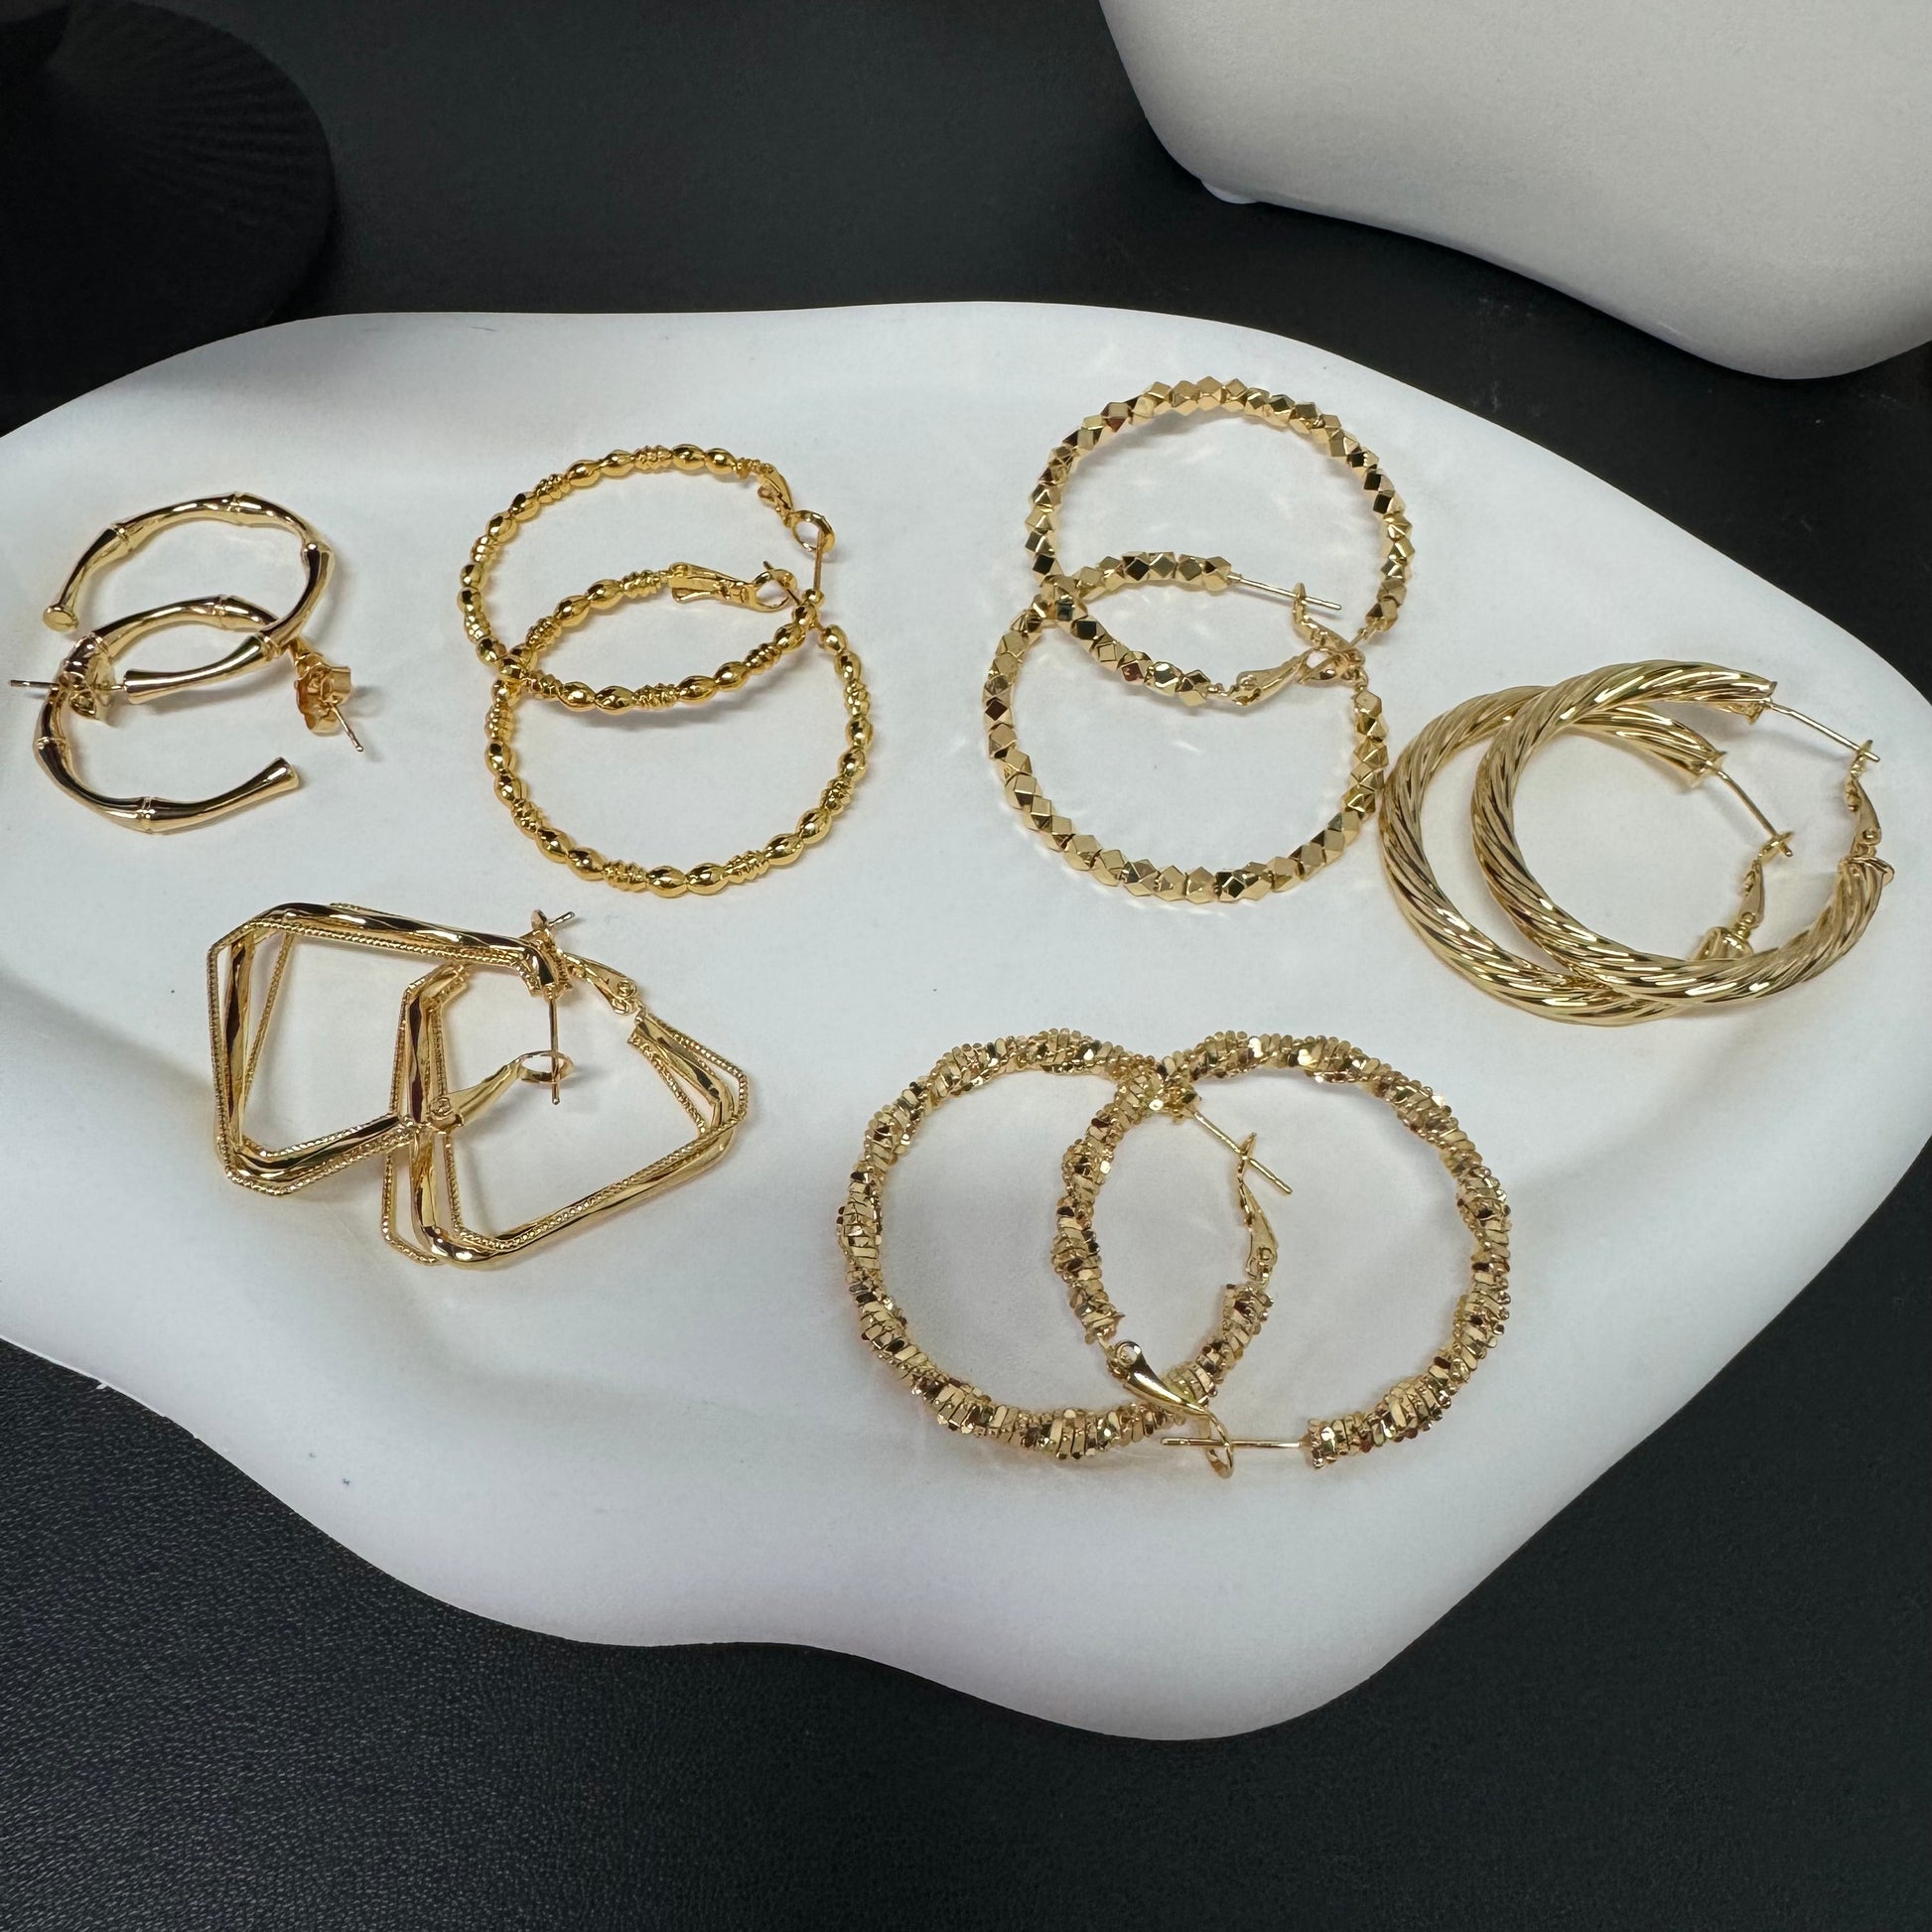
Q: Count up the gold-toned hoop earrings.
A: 12